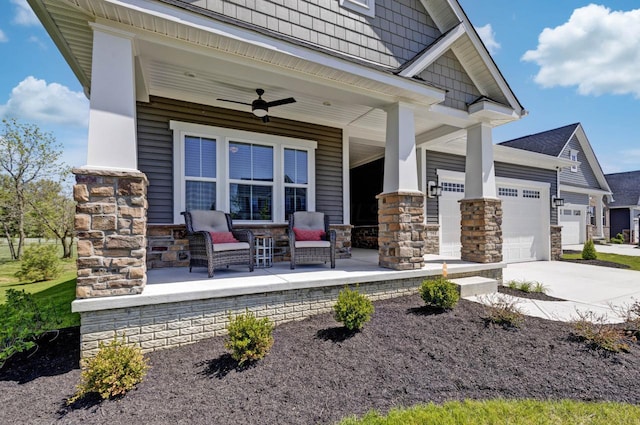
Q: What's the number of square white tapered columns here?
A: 3